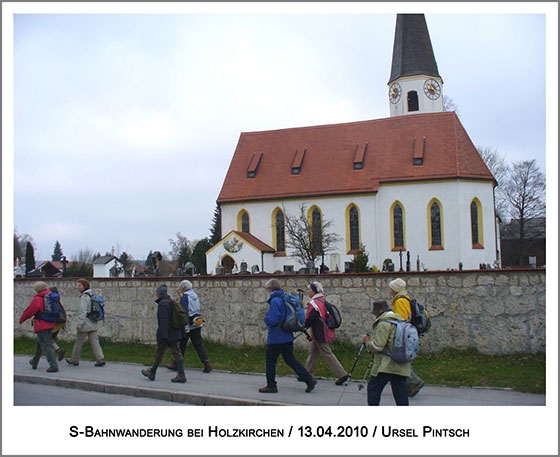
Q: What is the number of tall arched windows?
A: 7